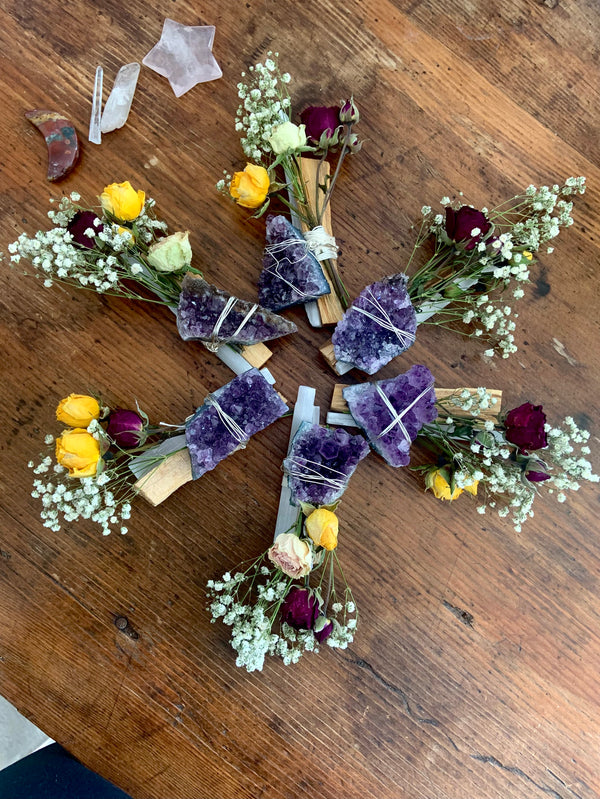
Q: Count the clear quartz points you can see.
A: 2